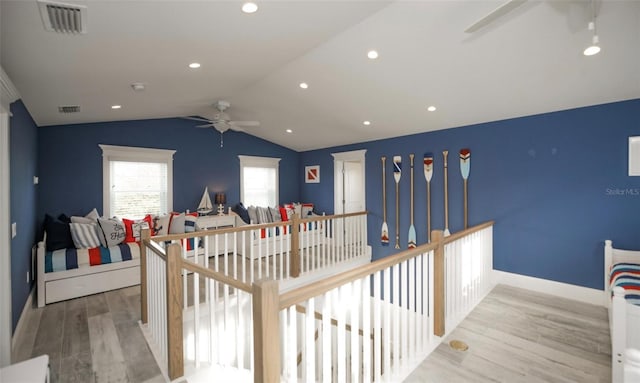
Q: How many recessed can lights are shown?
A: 9